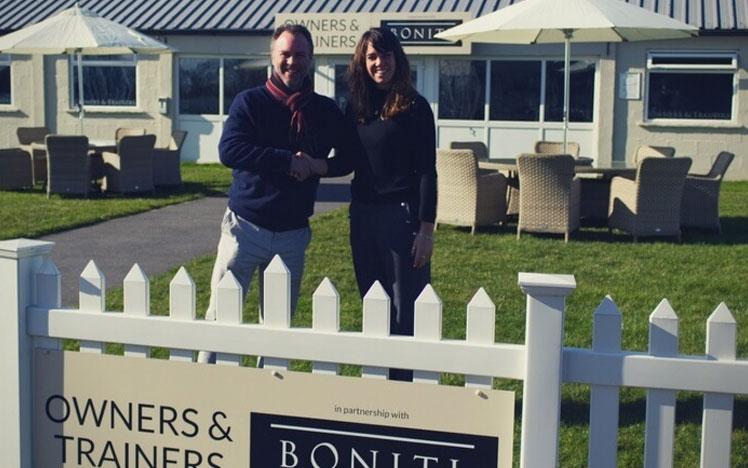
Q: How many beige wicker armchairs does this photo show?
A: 13